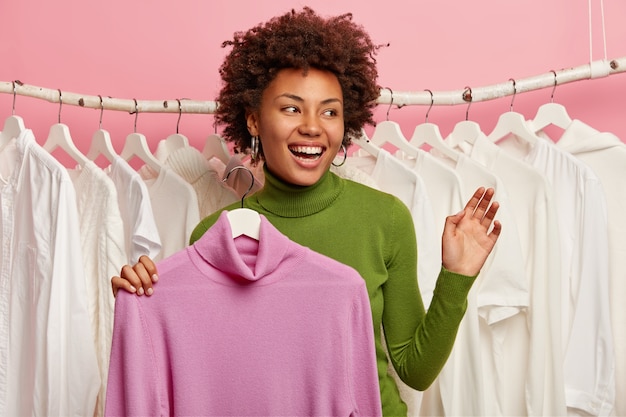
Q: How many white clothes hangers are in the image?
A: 13